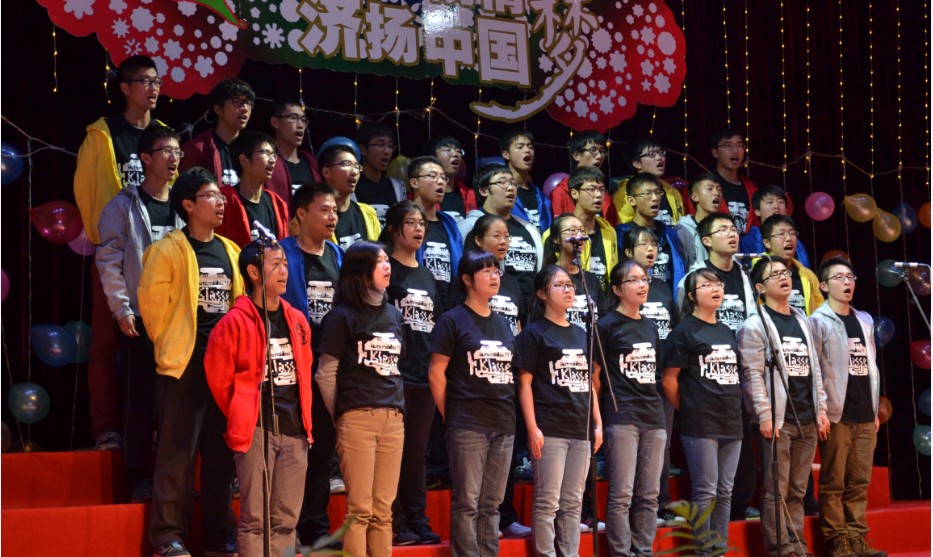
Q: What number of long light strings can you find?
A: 9